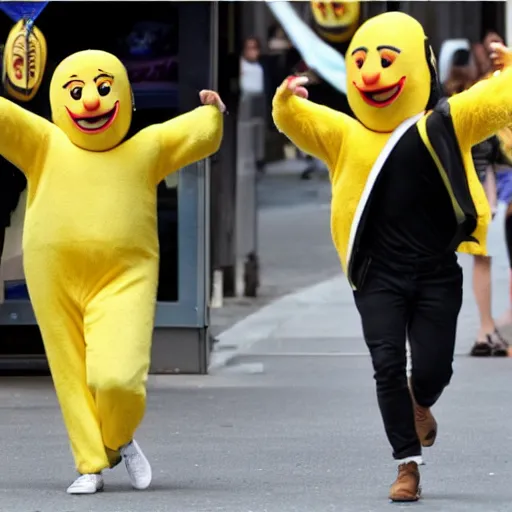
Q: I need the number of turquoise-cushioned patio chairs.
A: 0